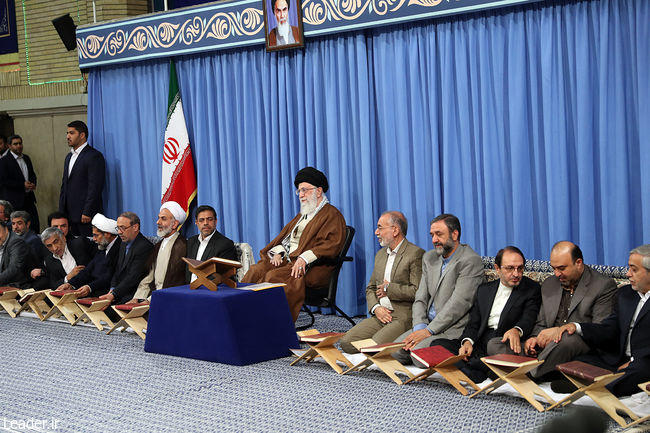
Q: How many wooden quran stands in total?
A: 12